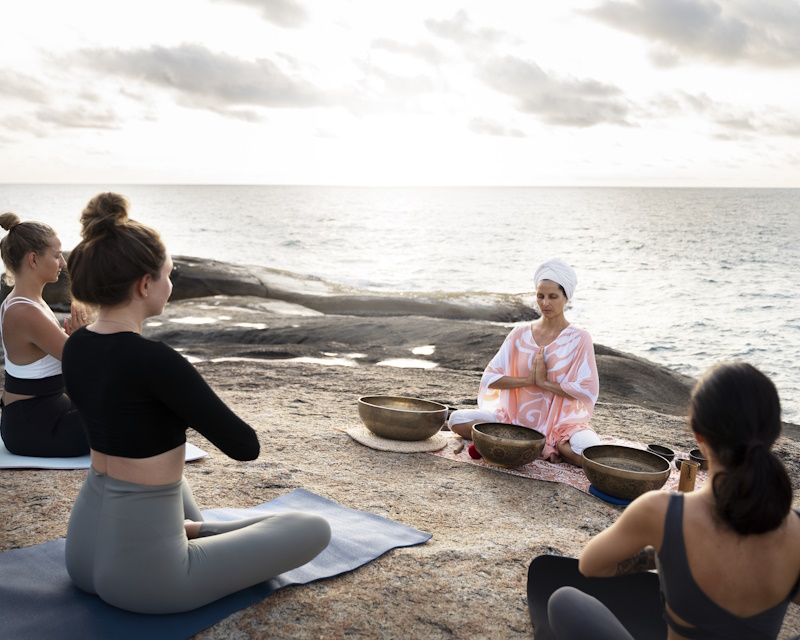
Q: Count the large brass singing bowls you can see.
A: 3